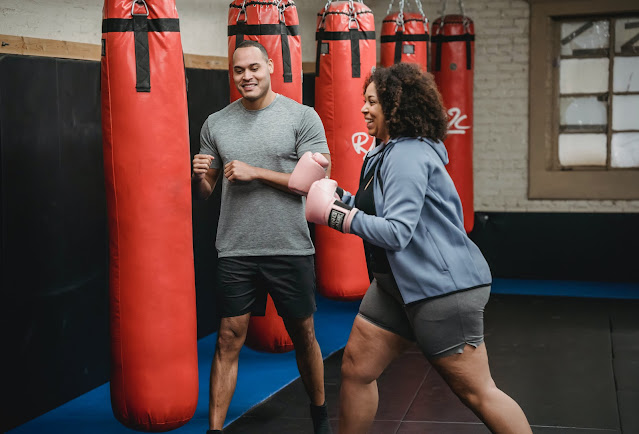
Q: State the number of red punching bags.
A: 5